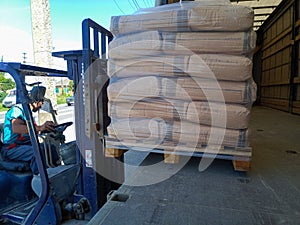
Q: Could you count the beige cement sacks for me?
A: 12